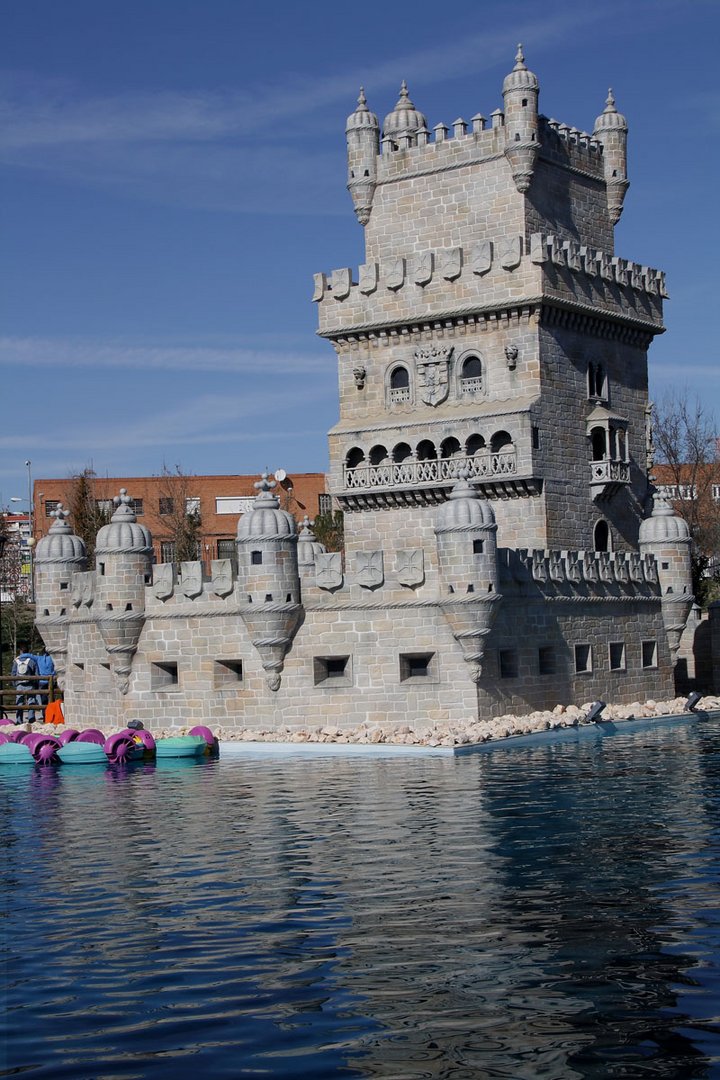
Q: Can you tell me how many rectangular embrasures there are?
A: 11